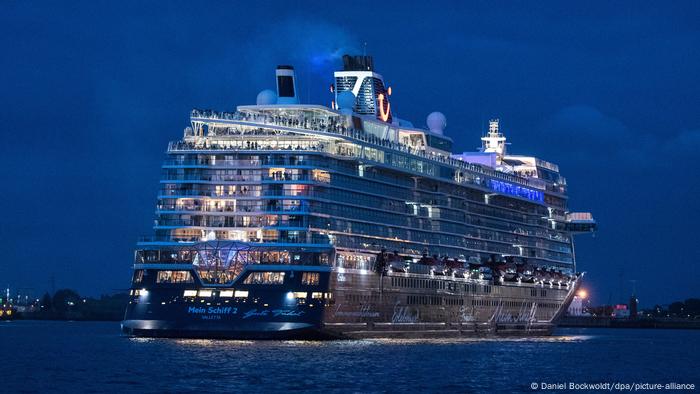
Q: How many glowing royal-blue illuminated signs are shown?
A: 1